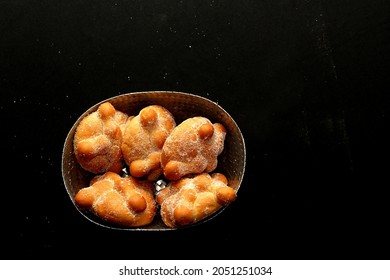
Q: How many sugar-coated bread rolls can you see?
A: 5